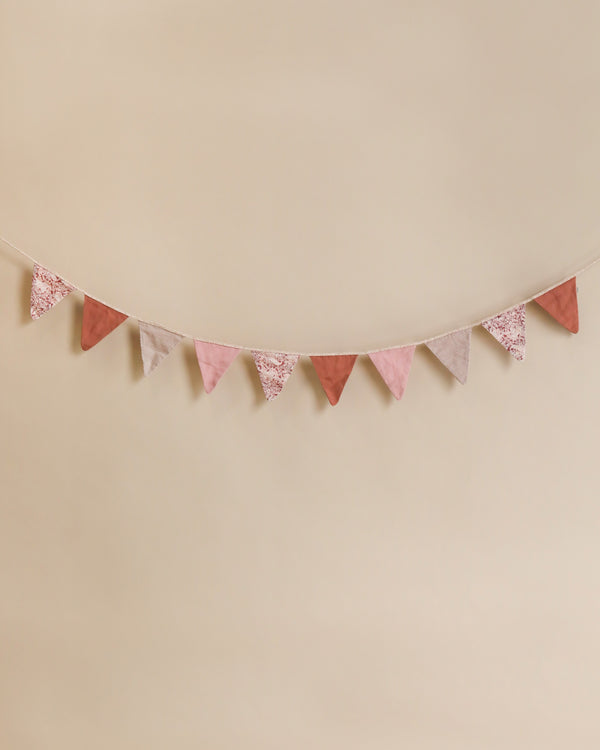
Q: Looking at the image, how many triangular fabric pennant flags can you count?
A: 10